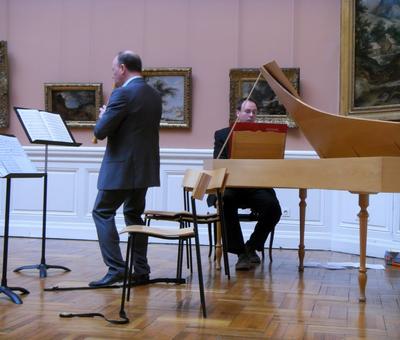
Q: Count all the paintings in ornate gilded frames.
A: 5